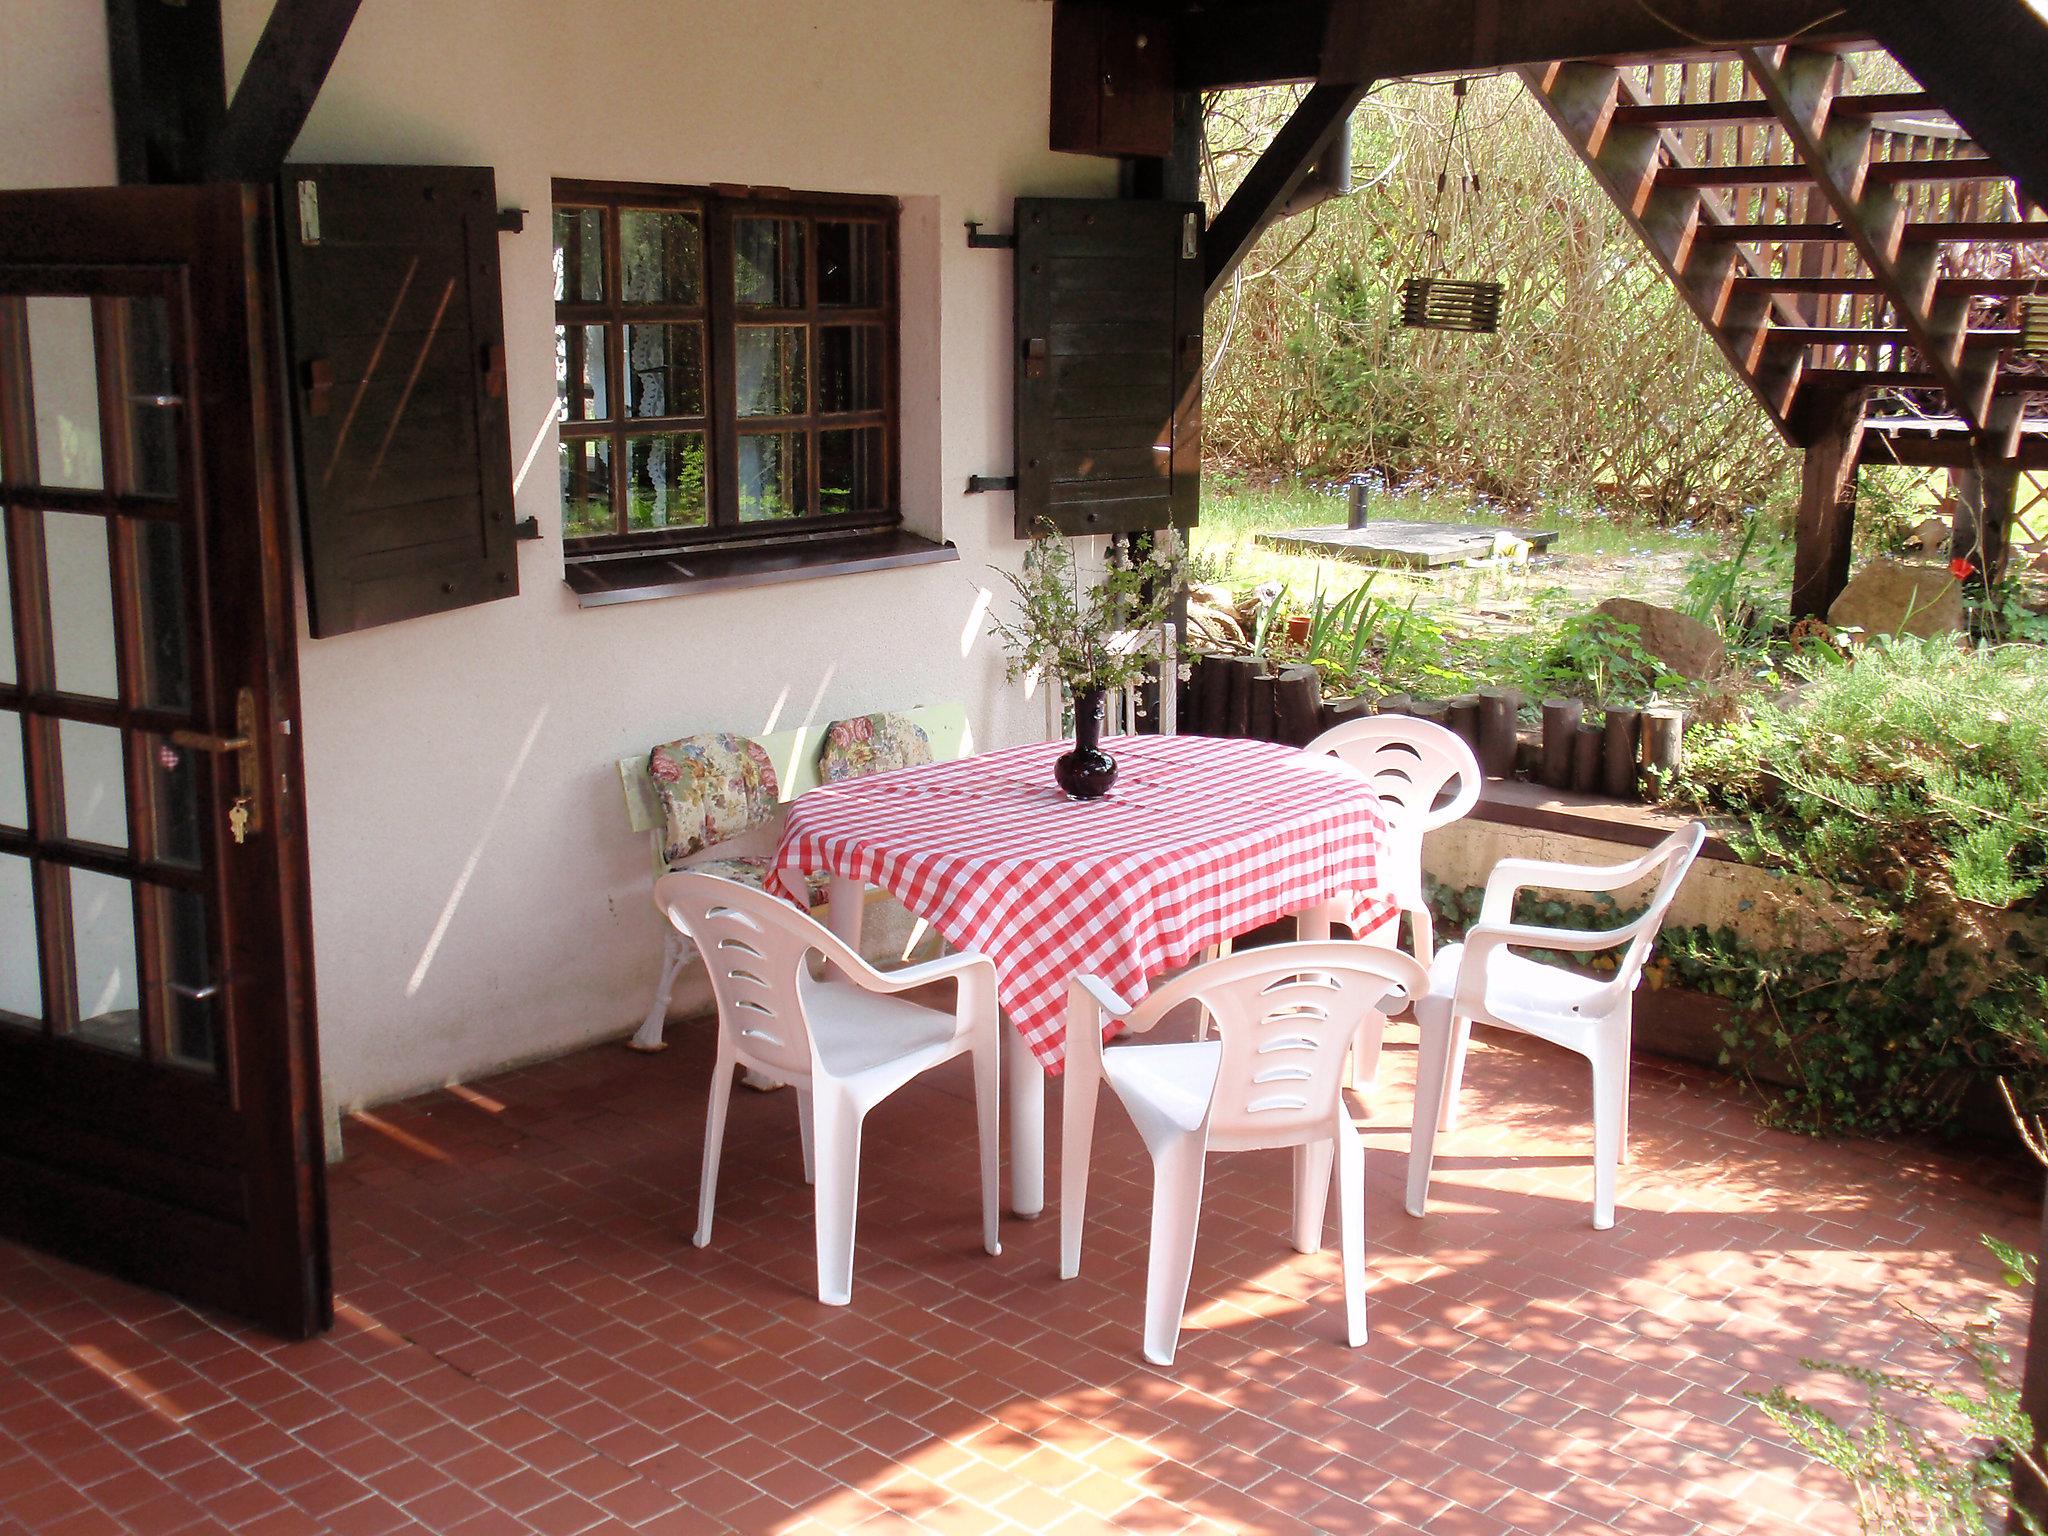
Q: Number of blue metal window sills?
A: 0